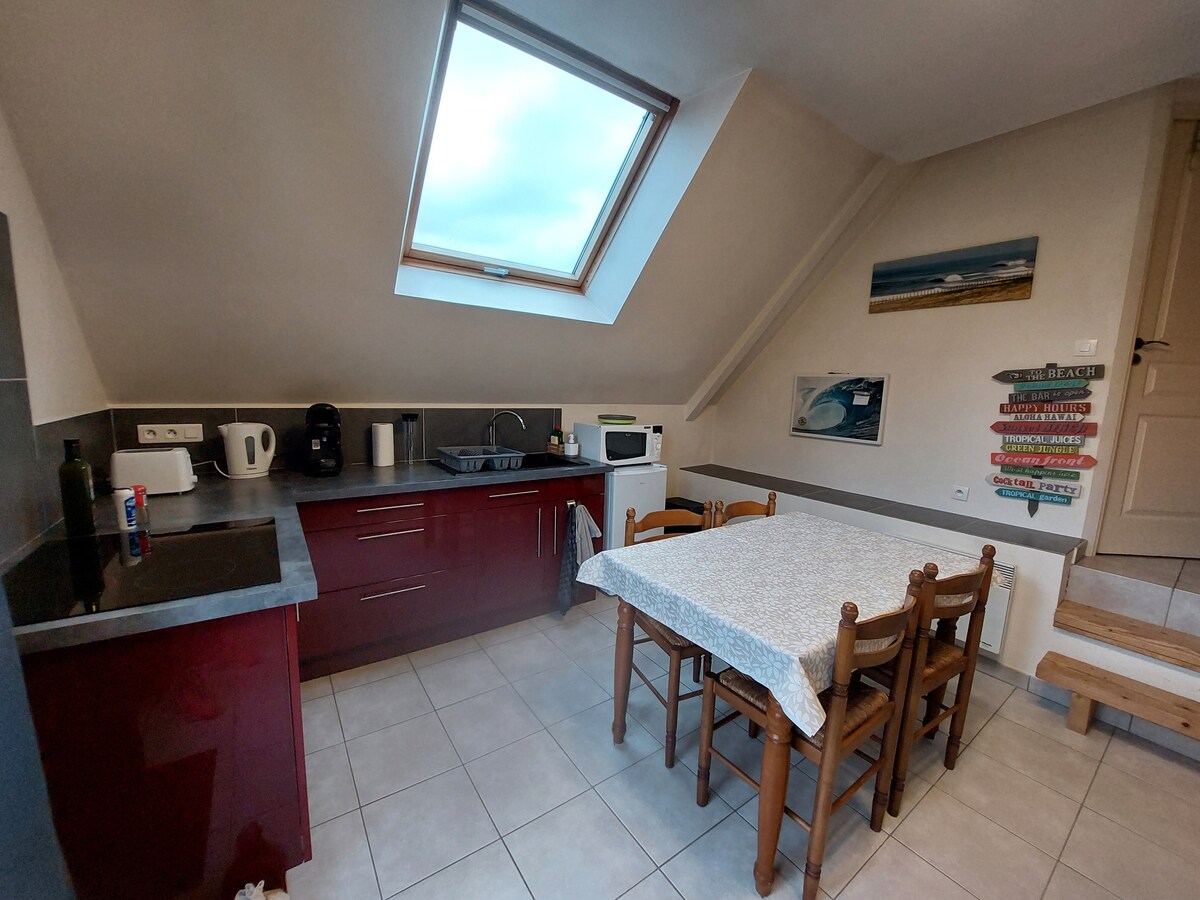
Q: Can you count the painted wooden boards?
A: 12